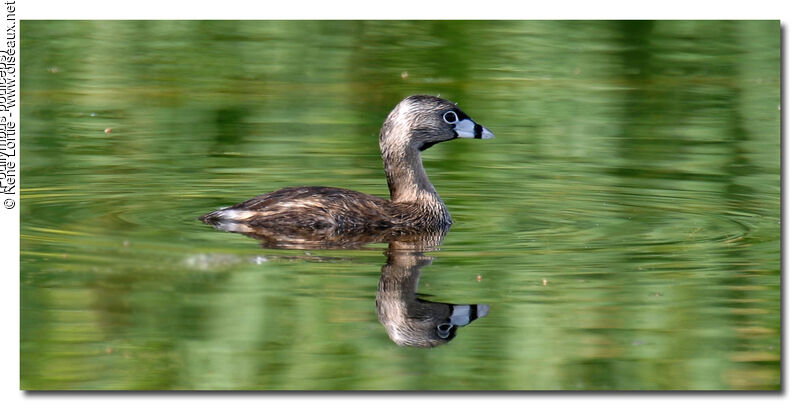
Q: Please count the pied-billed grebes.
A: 1